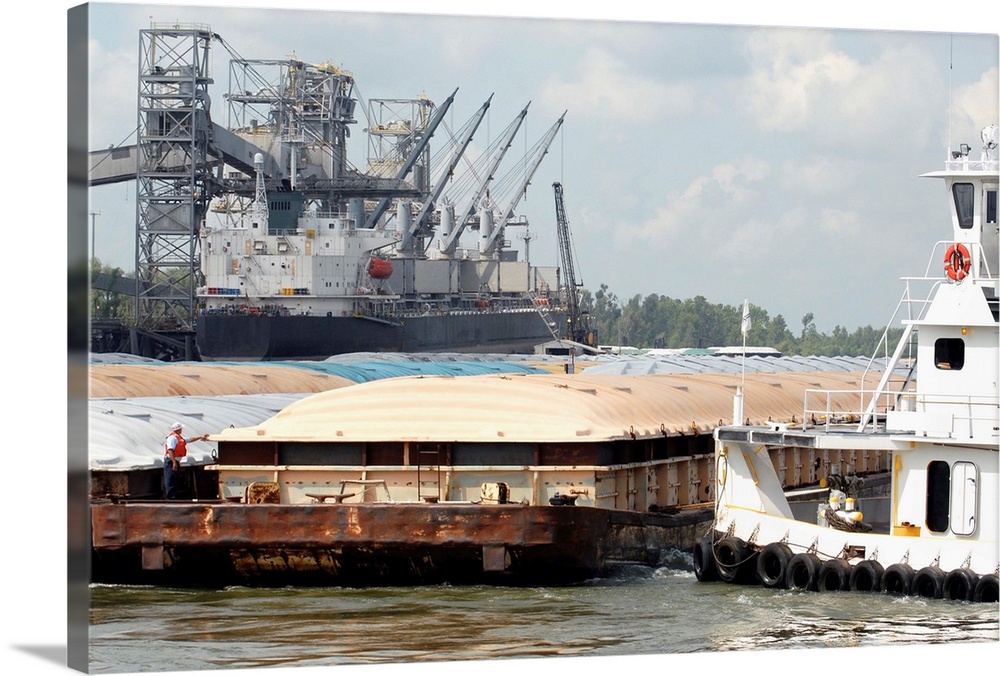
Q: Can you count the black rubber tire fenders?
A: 10